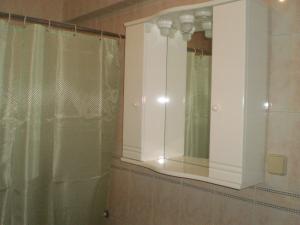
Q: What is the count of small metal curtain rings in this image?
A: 6